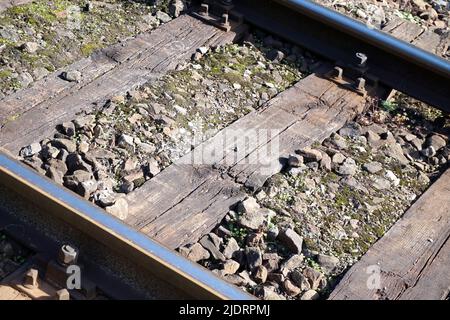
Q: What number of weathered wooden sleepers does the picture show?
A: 3